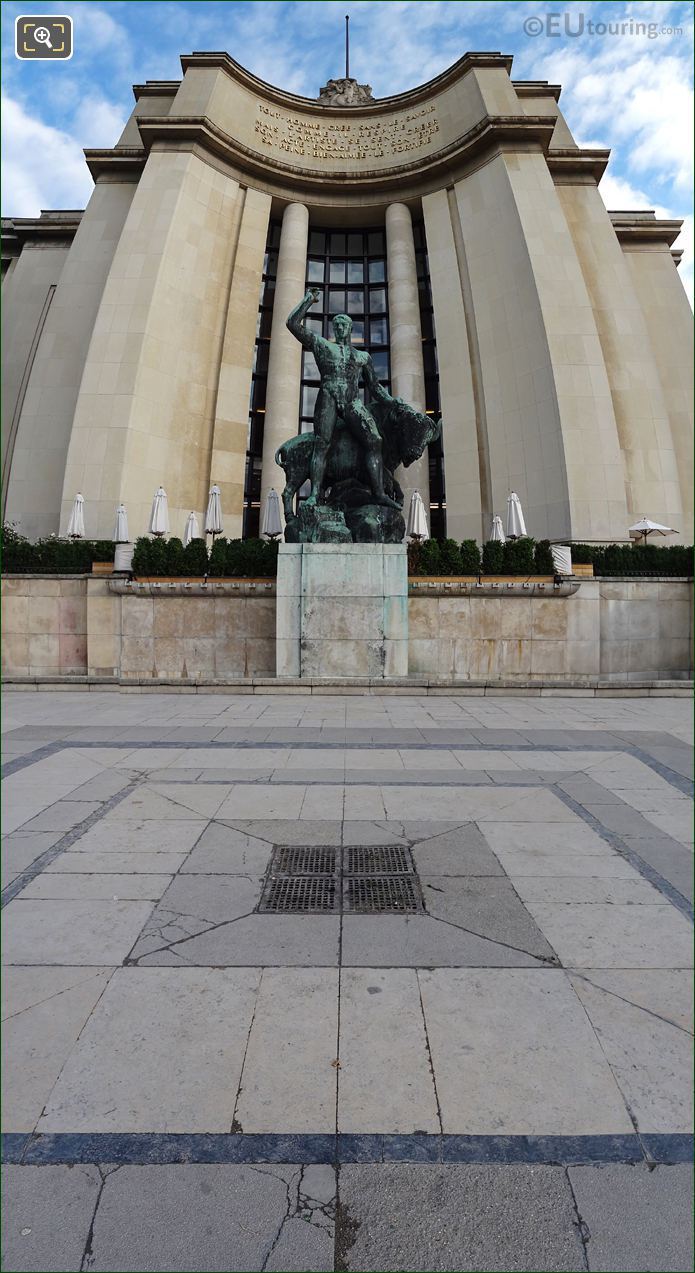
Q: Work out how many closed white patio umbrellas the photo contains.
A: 9